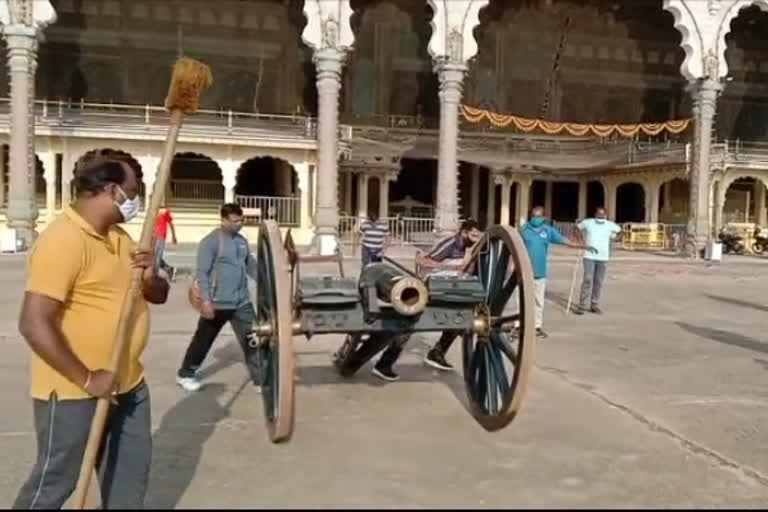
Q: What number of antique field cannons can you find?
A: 1